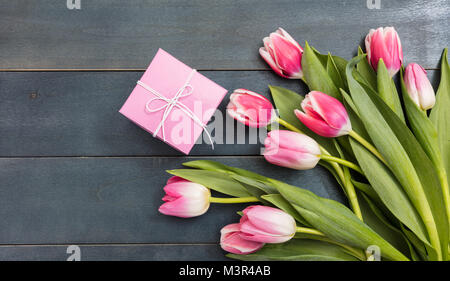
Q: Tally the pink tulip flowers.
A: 9